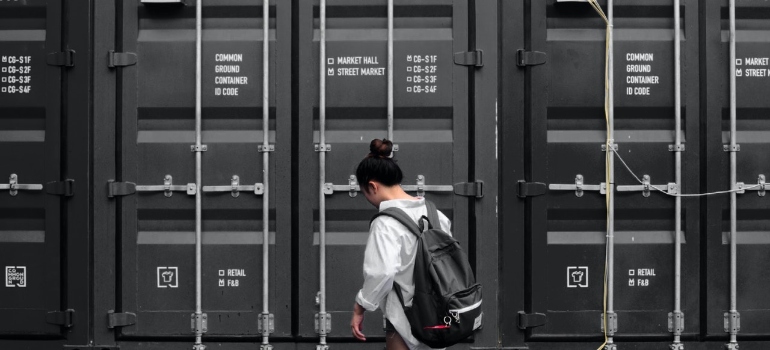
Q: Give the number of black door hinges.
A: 11